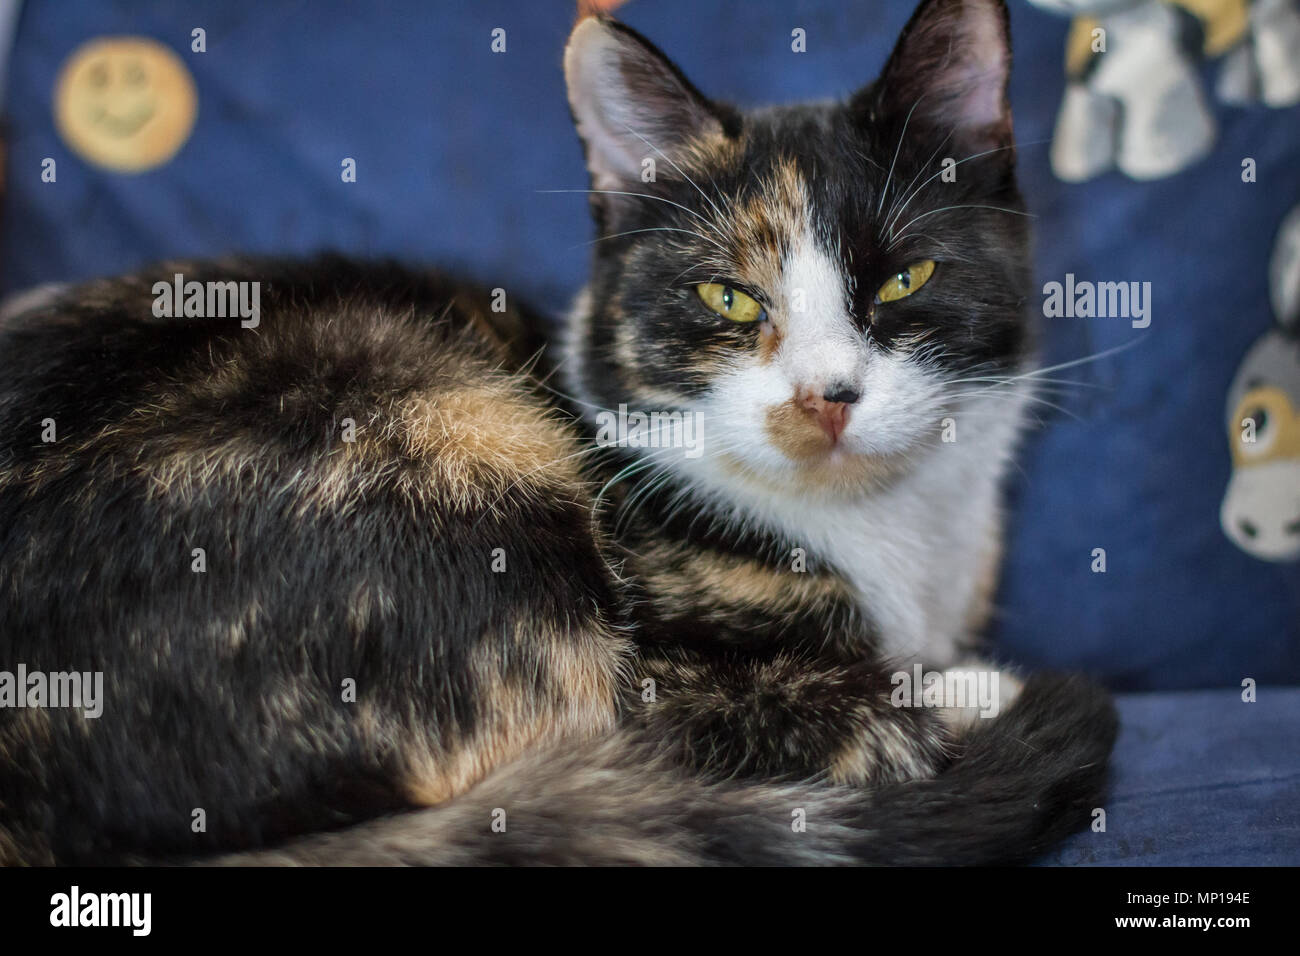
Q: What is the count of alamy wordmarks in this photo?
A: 6